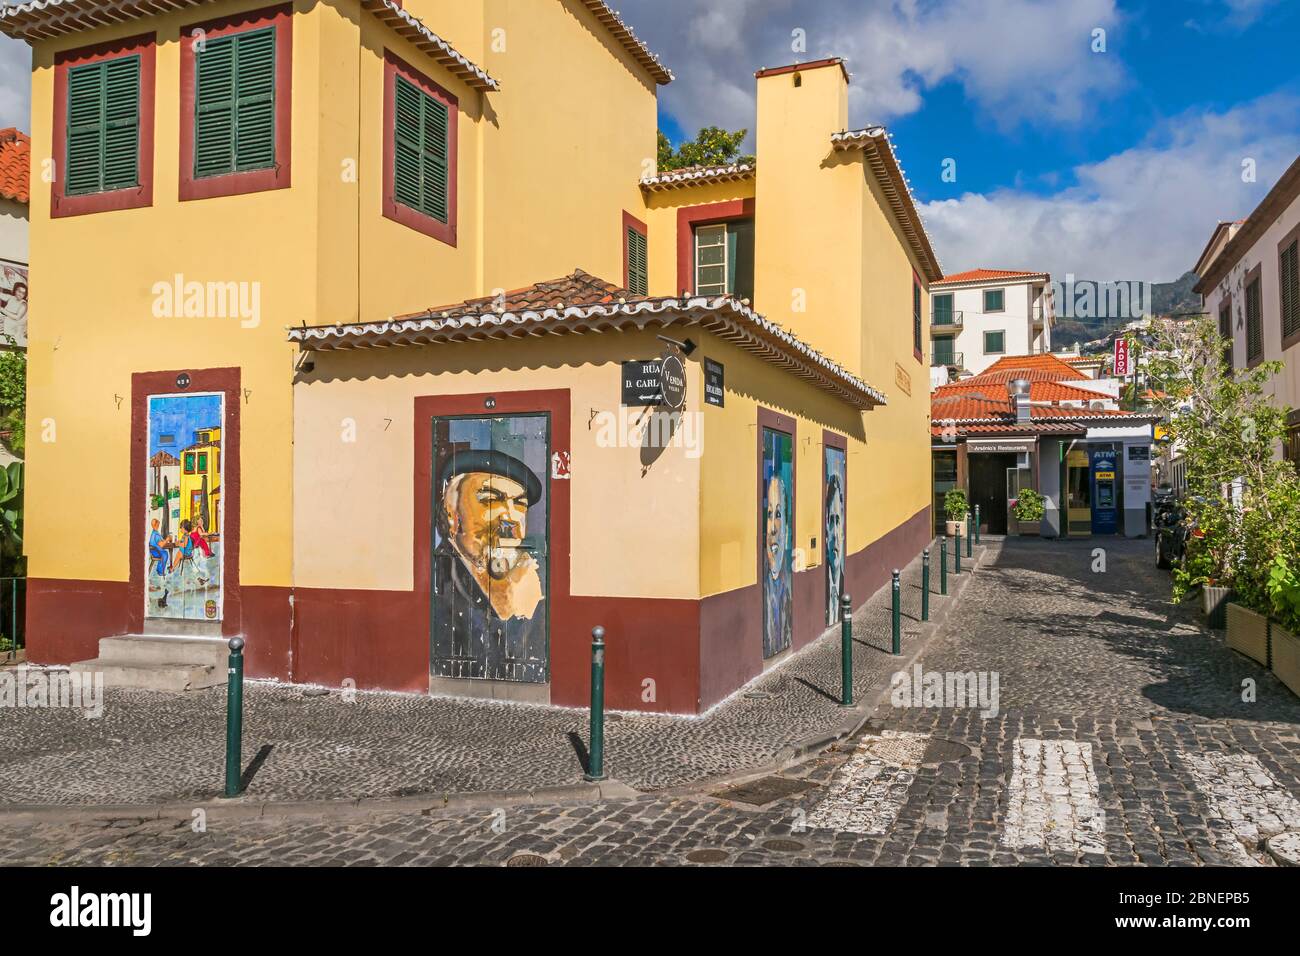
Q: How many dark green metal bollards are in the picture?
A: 9